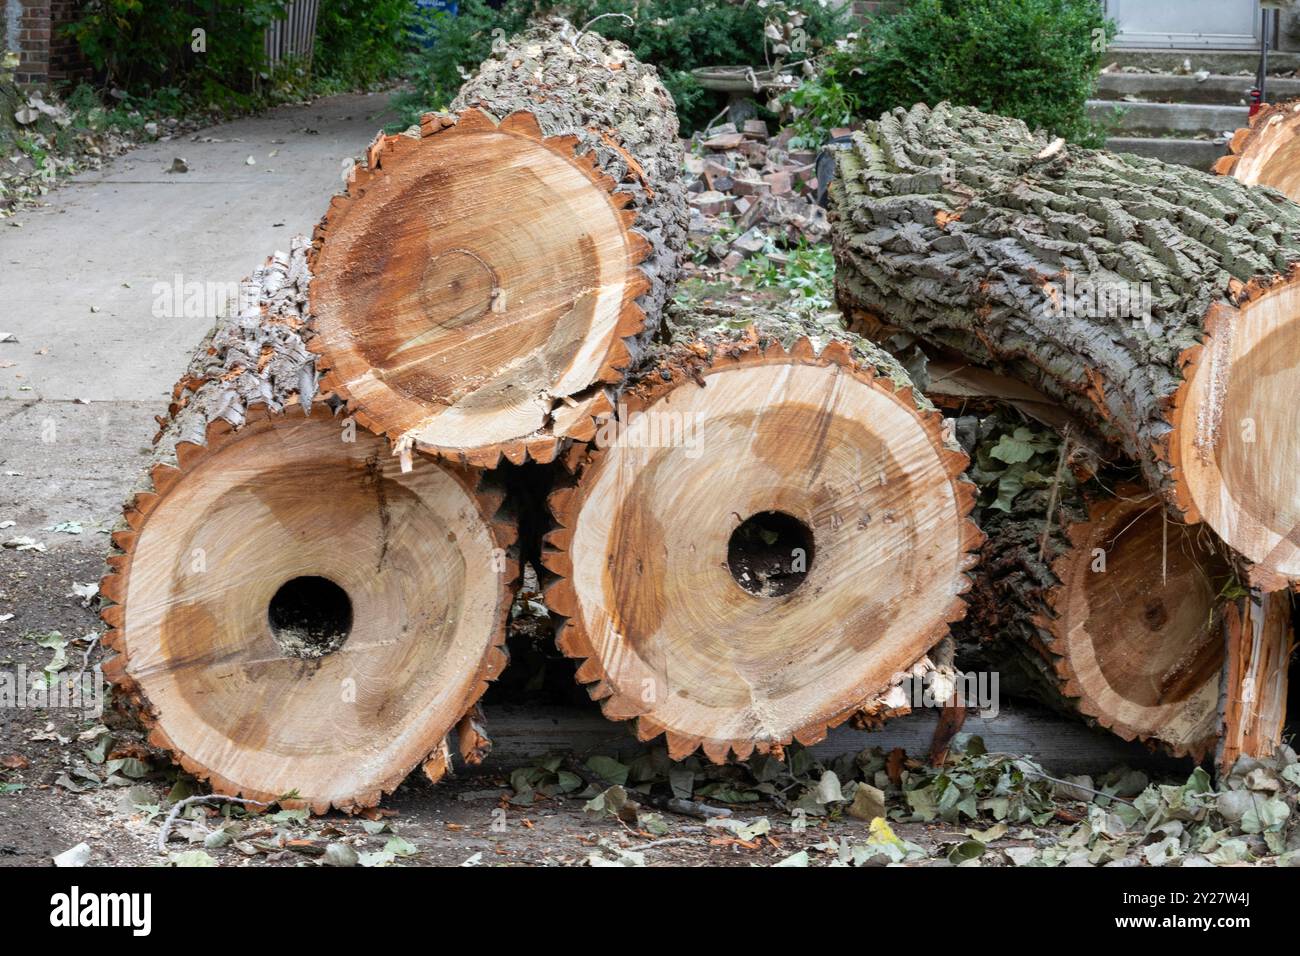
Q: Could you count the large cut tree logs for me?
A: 6